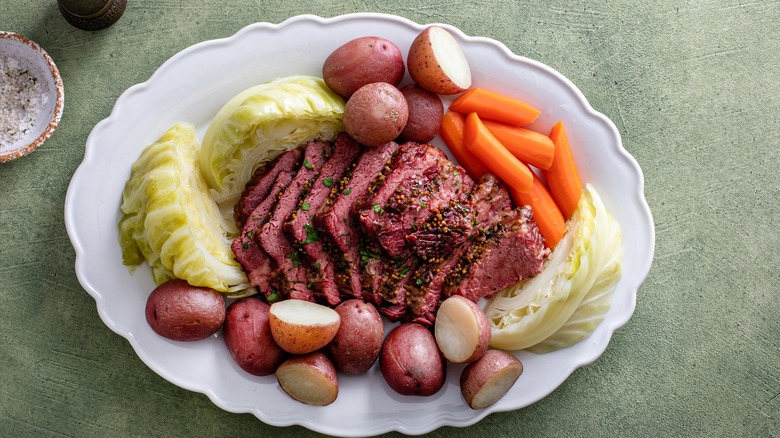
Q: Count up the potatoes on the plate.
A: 12